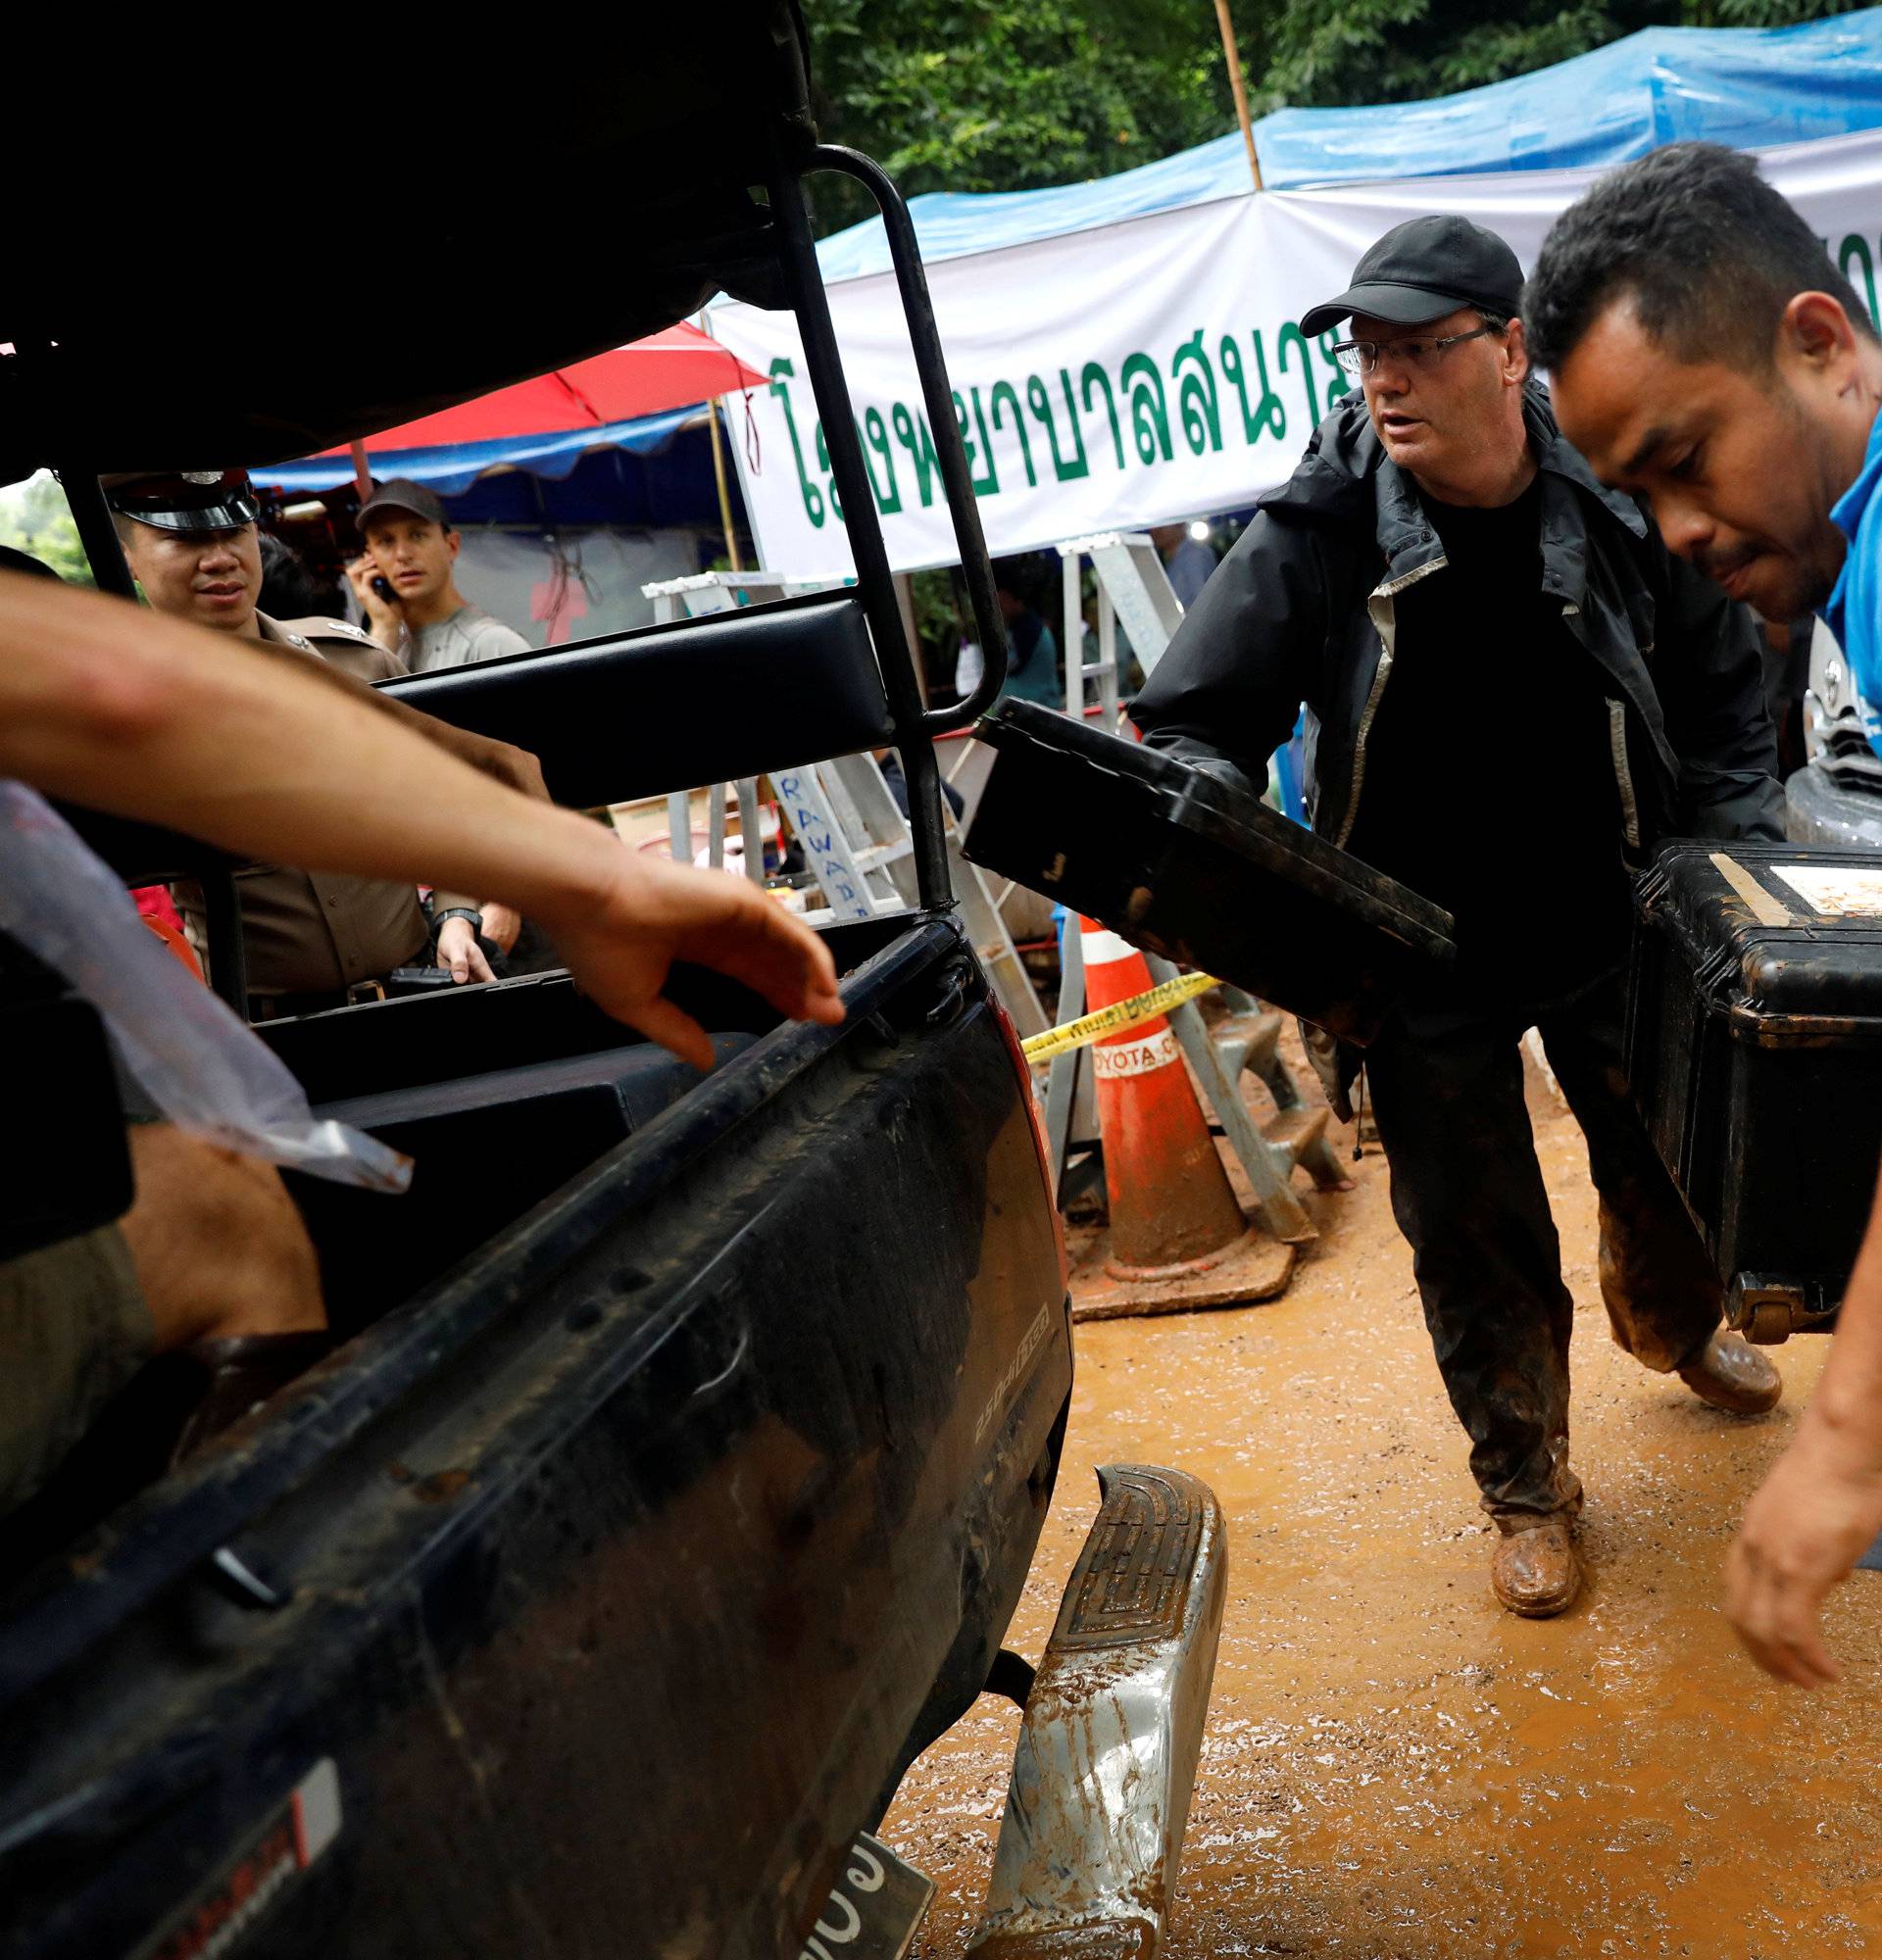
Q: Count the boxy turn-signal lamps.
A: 0